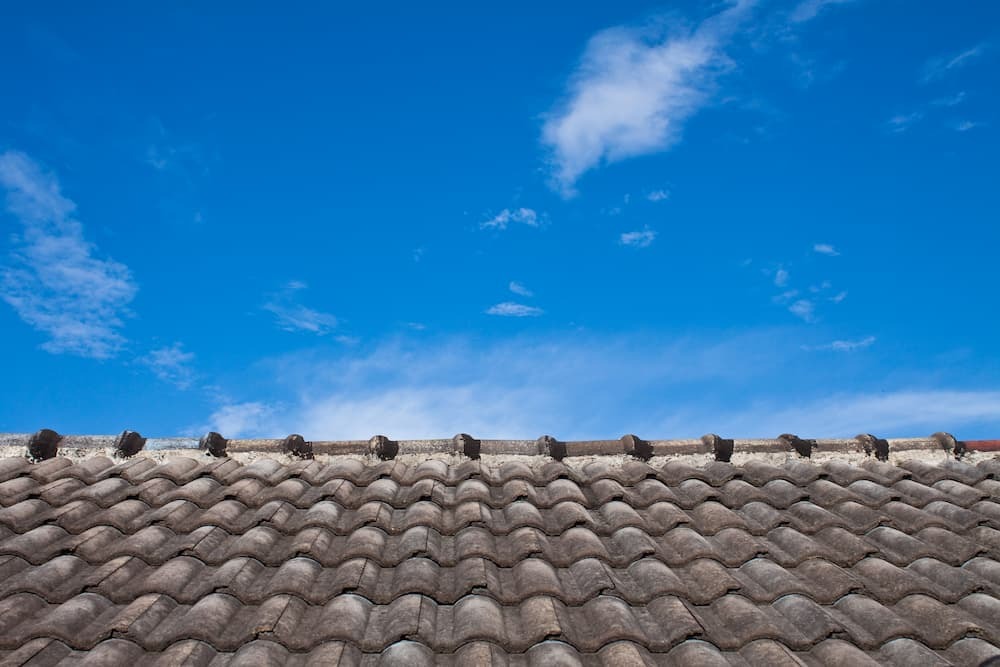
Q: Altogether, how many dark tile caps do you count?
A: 12